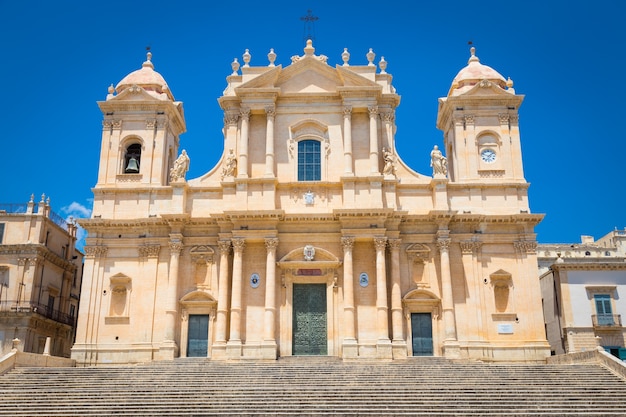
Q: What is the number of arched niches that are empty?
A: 4